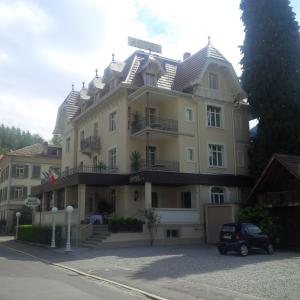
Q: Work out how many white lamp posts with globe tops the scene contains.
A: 3